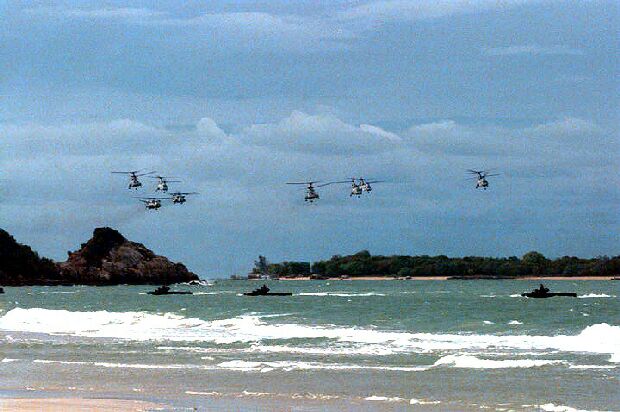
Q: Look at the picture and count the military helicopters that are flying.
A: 8